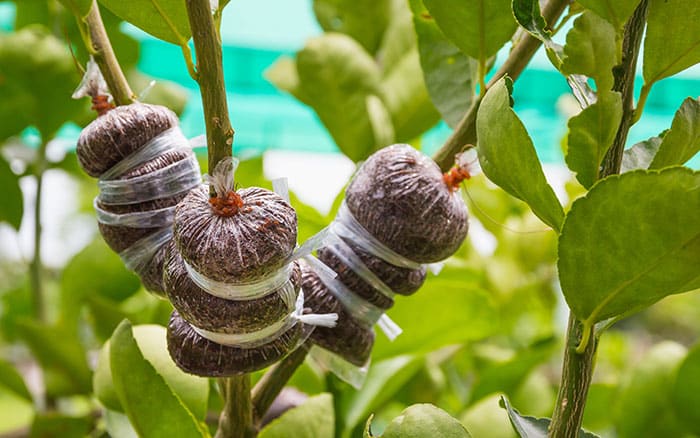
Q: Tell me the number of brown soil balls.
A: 3